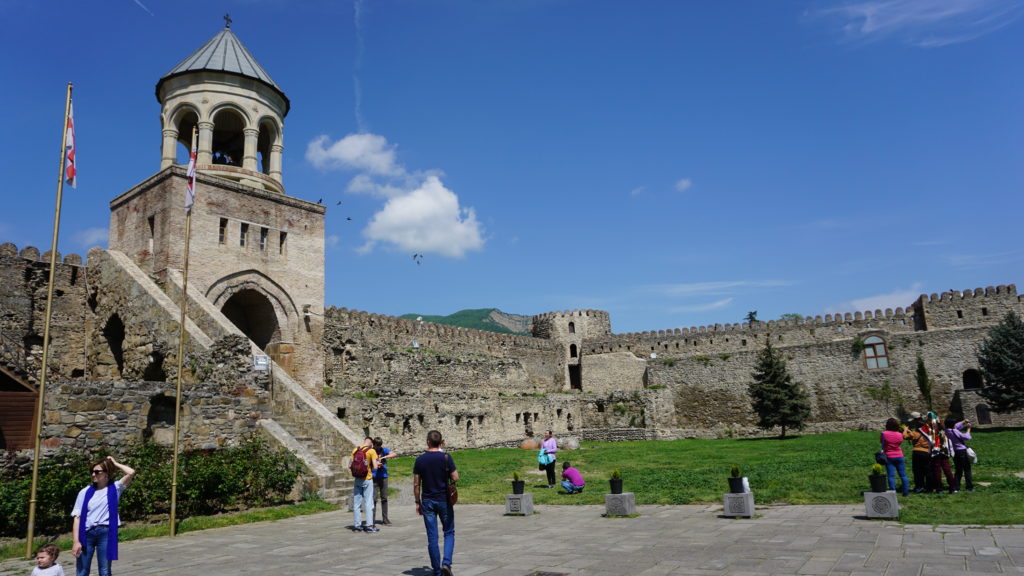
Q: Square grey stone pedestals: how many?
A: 4